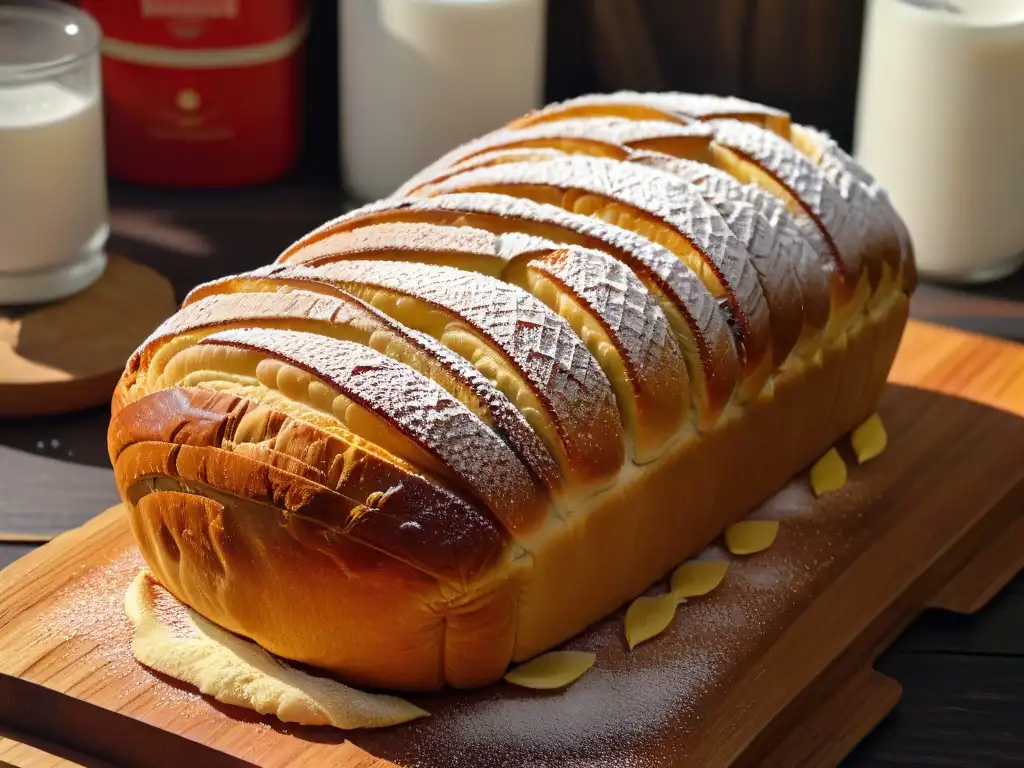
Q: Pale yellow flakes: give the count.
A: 6